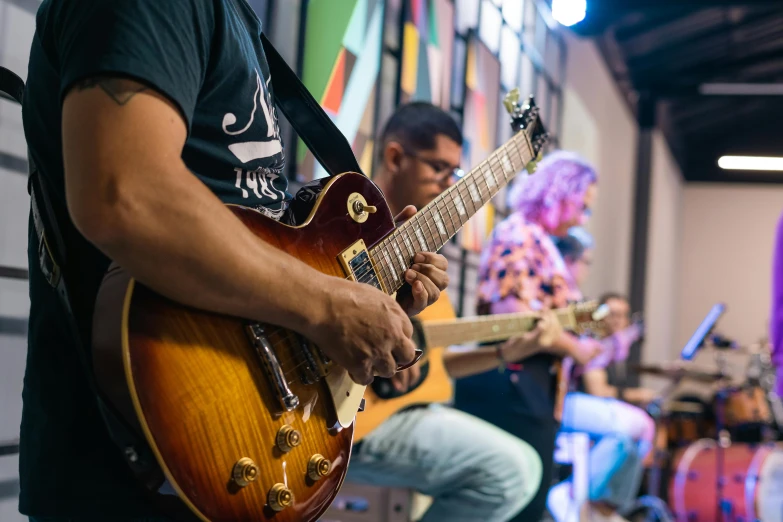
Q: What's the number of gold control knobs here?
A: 4